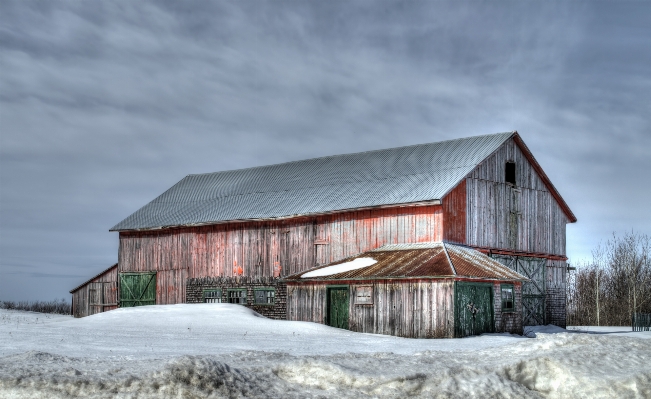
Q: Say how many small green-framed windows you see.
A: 4